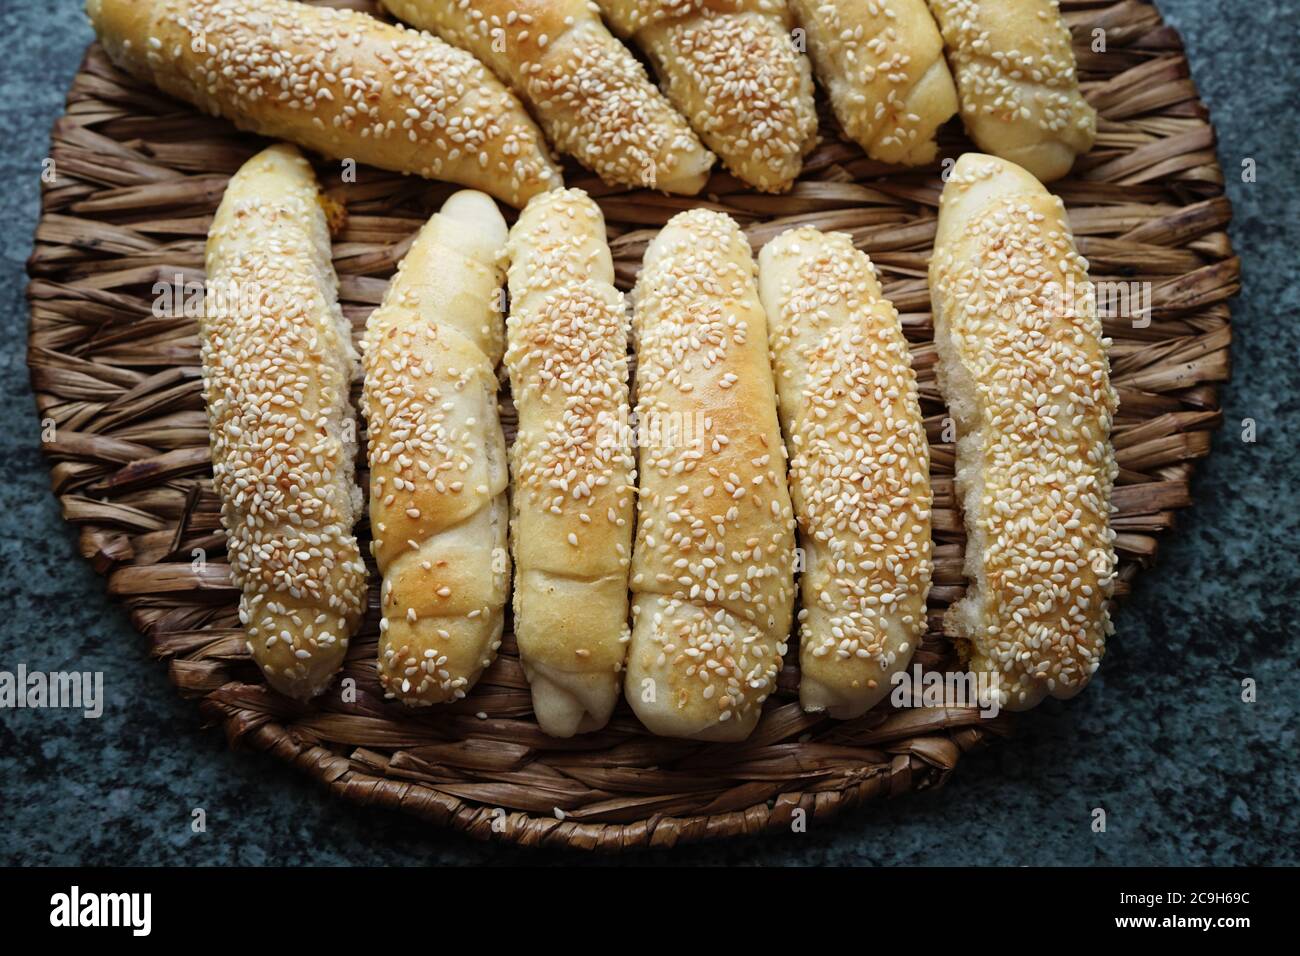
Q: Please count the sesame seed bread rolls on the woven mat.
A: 11